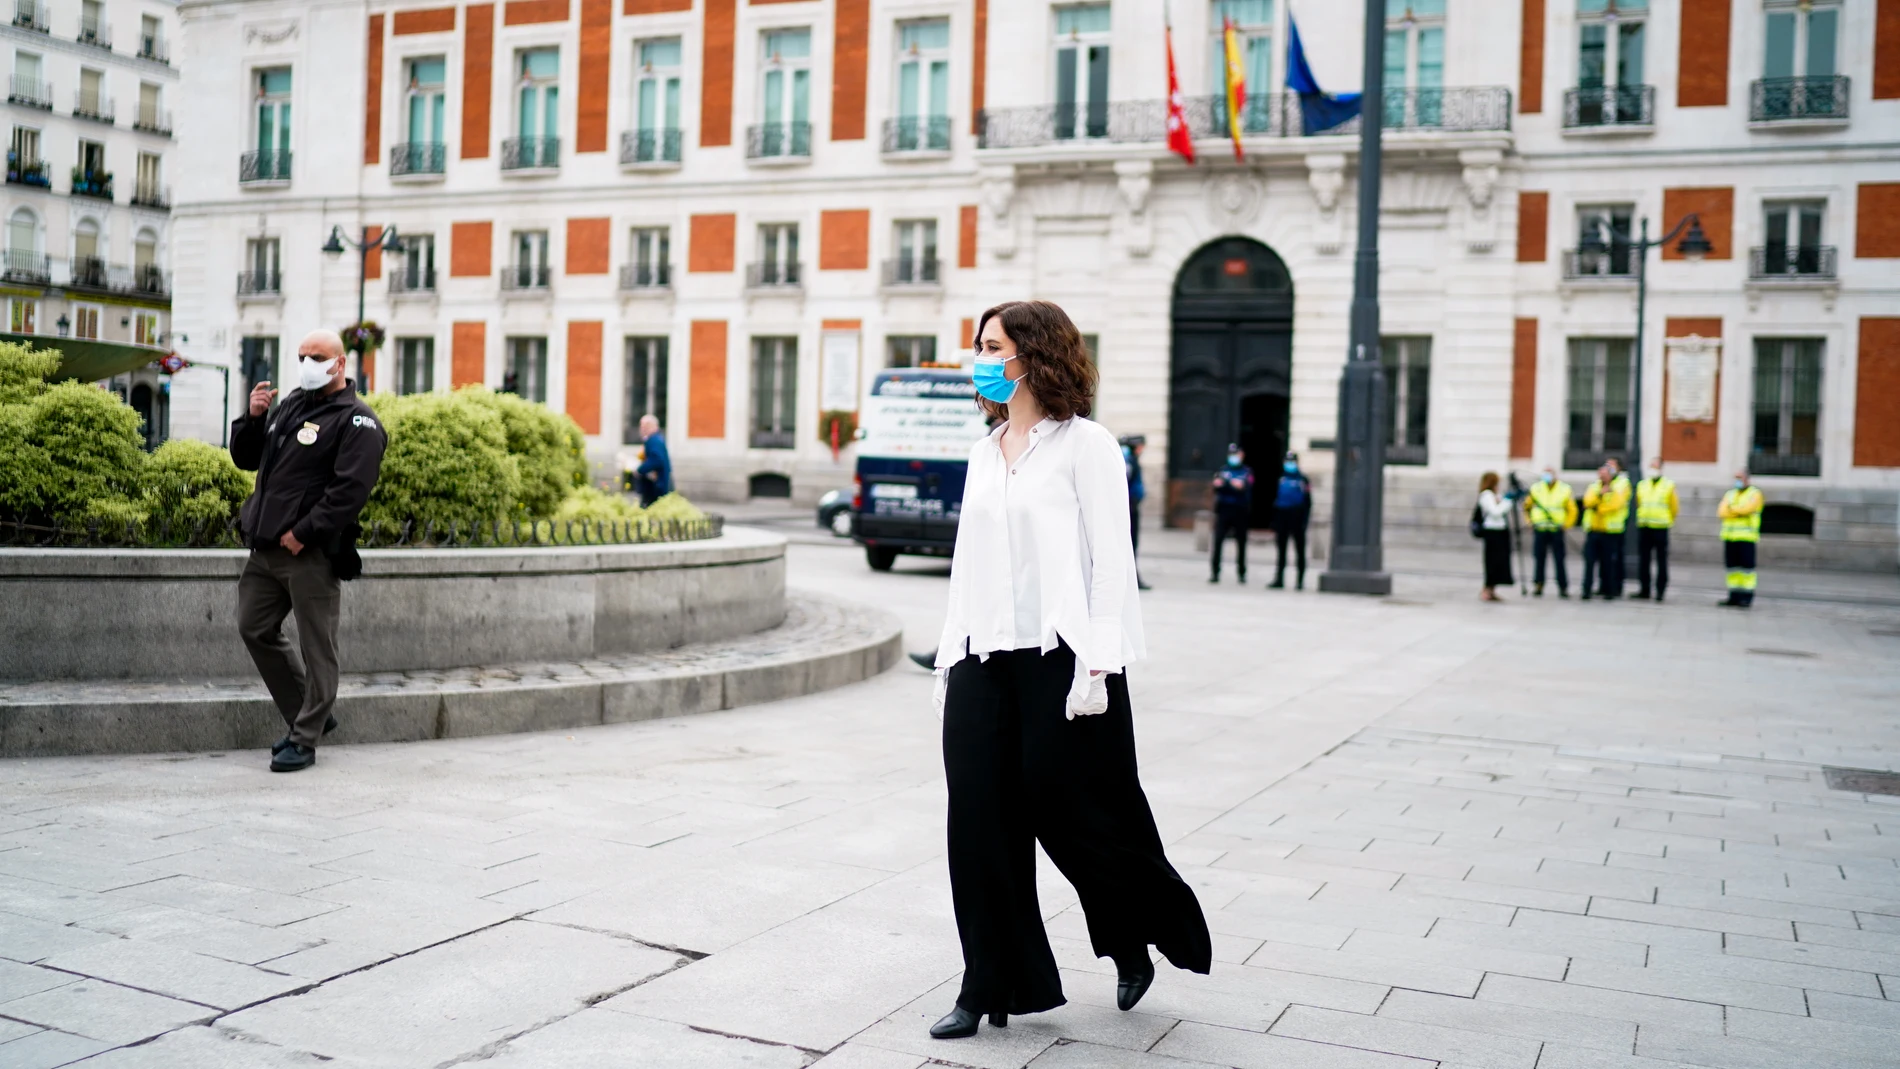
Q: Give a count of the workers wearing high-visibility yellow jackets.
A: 5